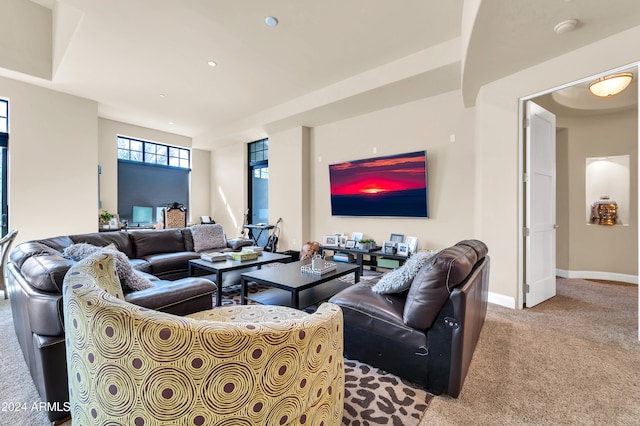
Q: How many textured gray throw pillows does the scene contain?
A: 3